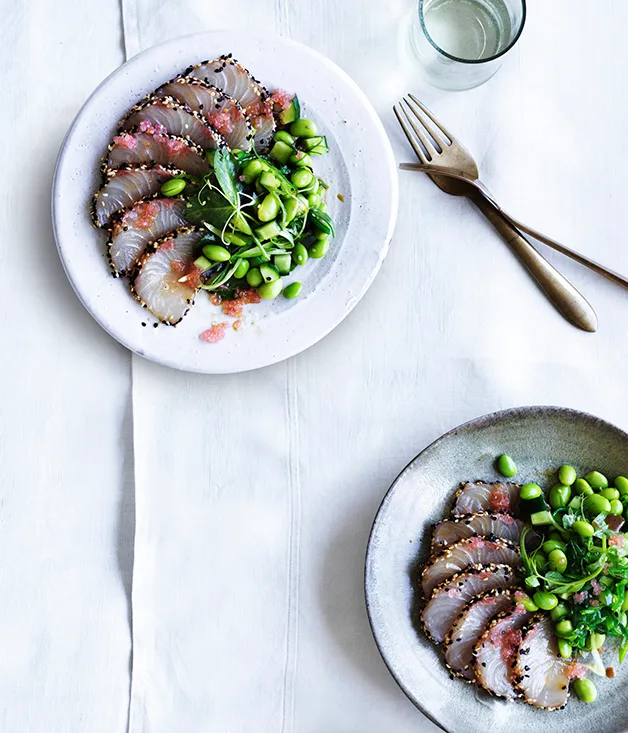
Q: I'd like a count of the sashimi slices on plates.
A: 14